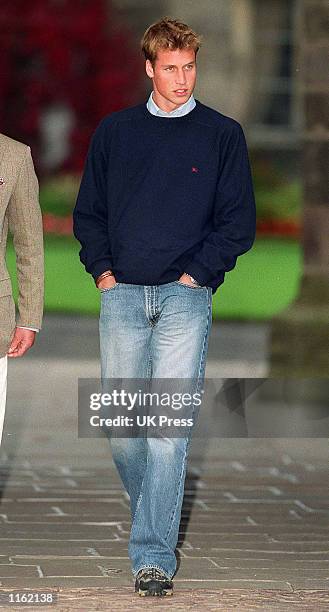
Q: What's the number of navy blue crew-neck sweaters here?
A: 1